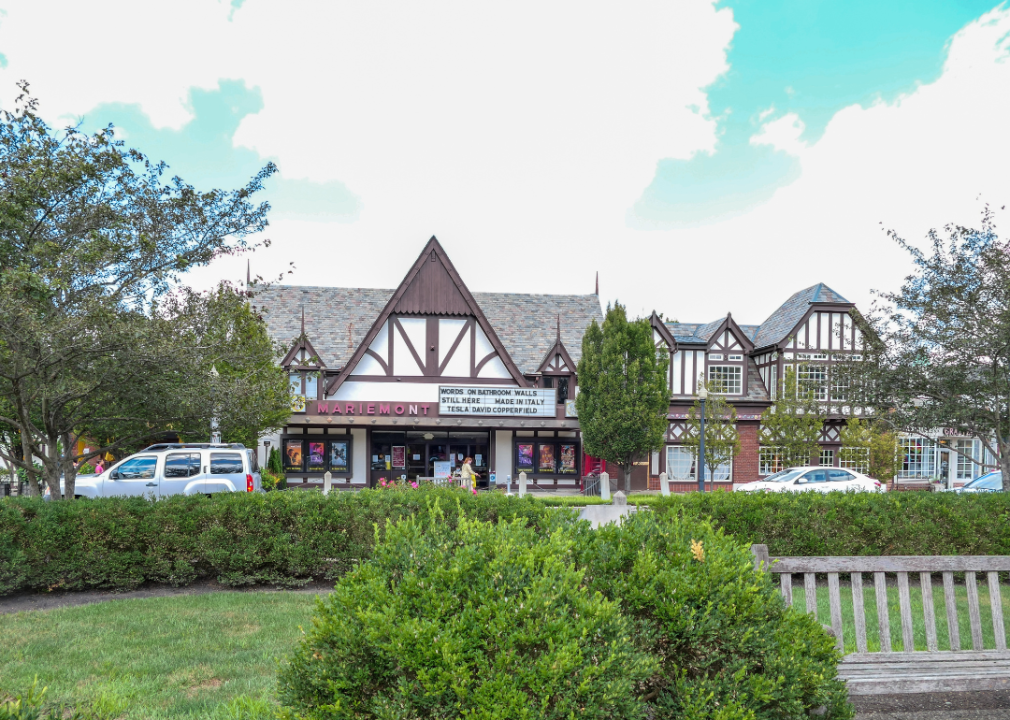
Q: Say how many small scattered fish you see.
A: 0